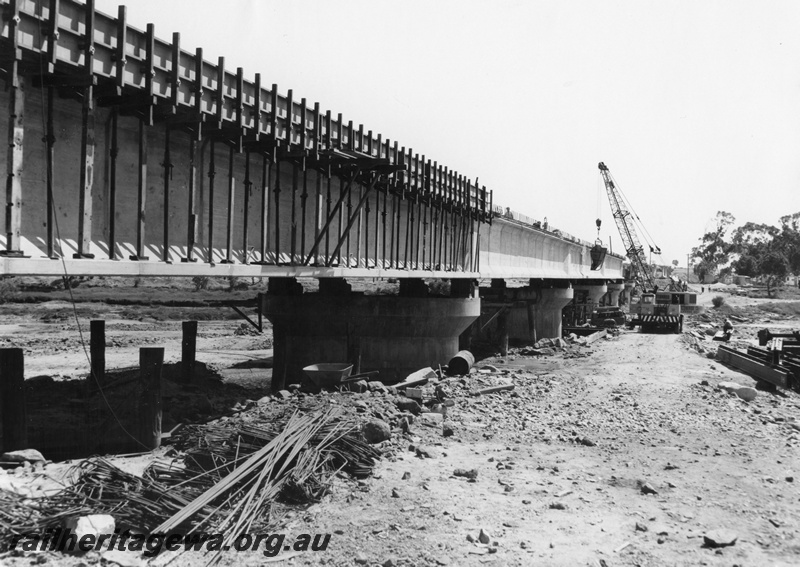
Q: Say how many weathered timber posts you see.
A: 4